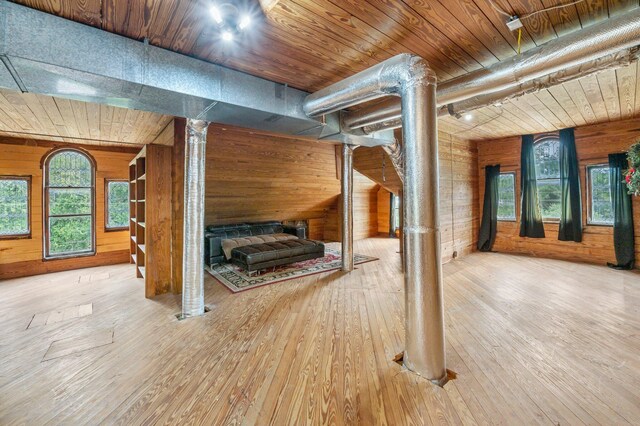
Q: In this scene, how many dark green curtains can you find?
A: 4